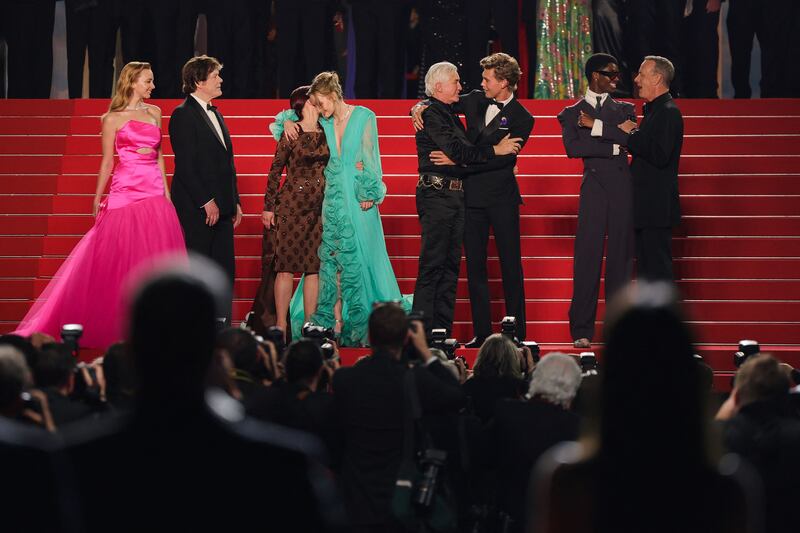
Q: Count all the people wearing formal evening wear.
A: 8